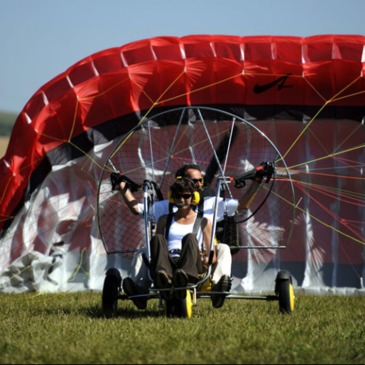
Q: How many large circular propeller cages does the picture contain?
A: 1